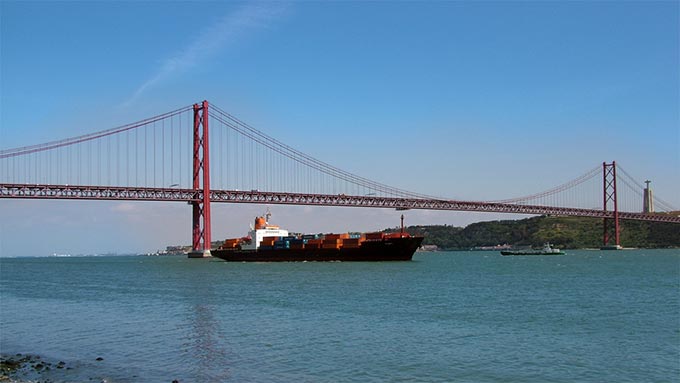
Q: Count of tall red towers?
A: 2